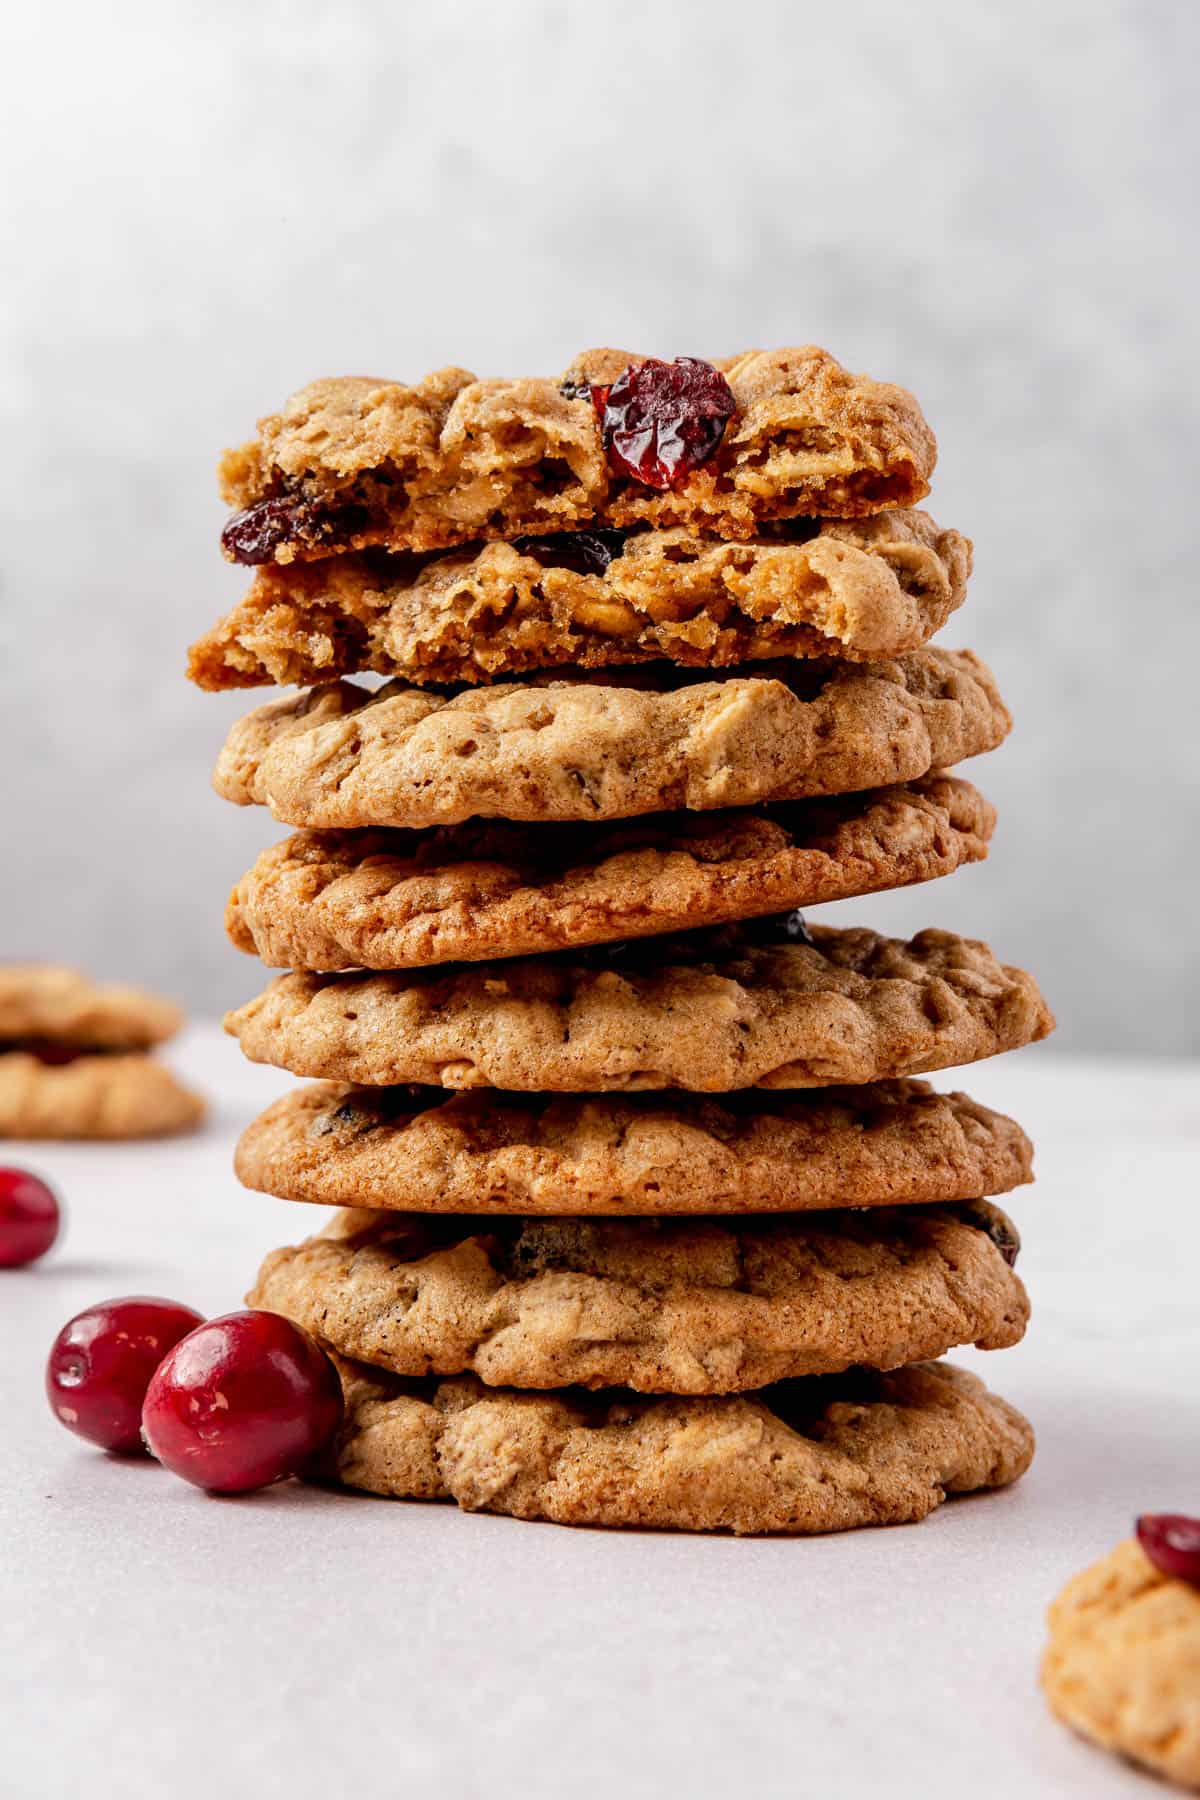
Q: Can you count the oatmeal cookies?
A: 11